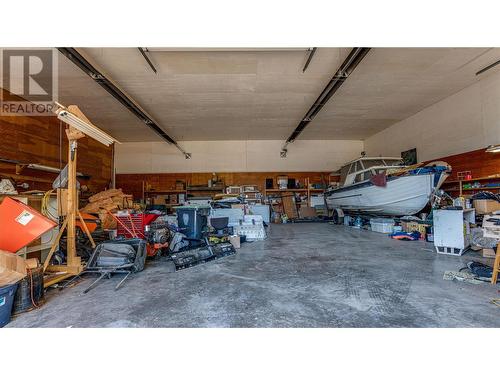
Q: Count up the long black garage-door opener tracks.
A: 2